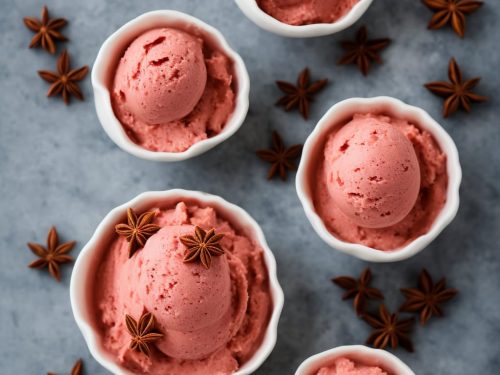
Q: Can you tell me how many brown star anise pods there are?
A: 15